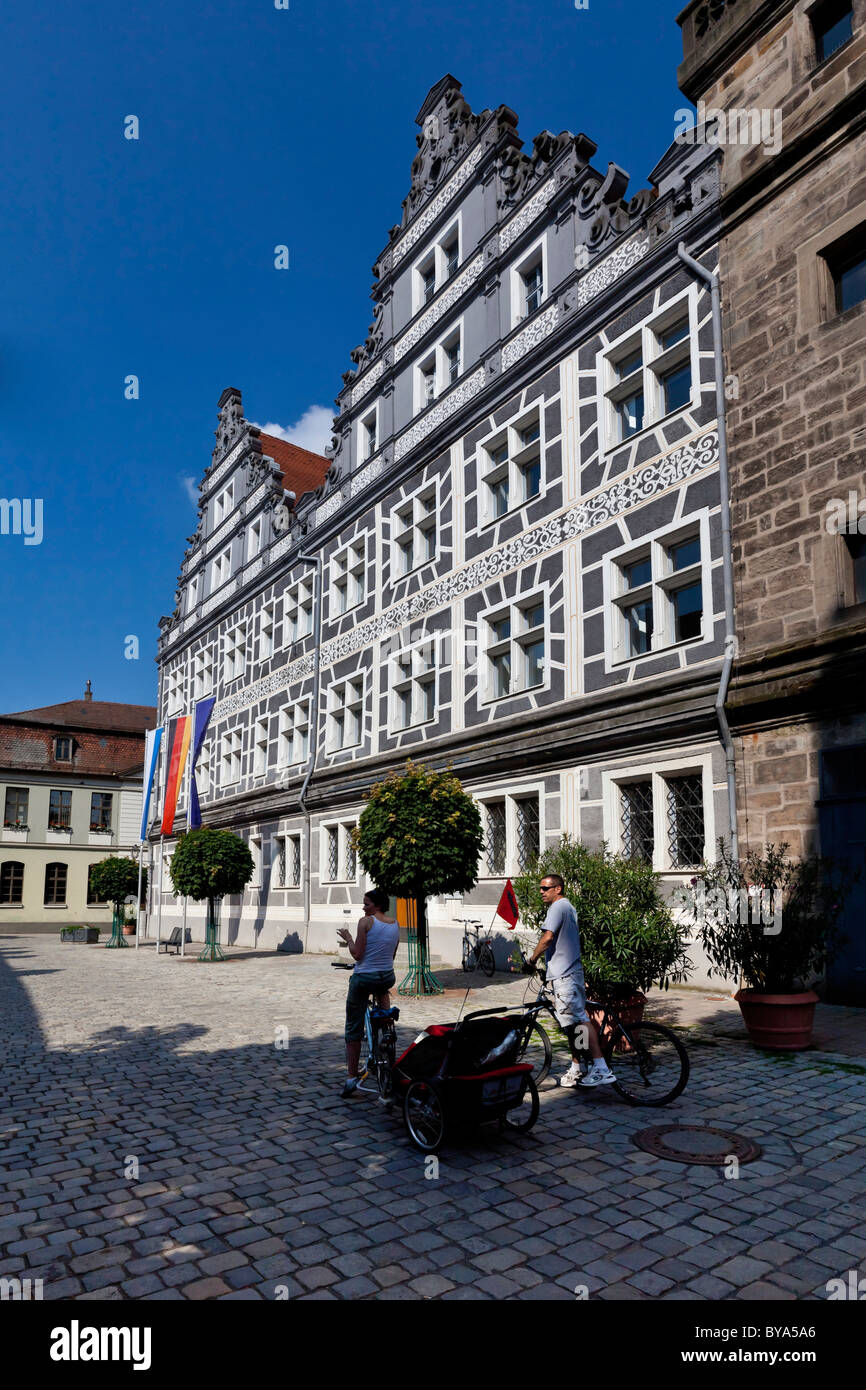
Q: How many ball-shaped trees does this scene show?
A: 3